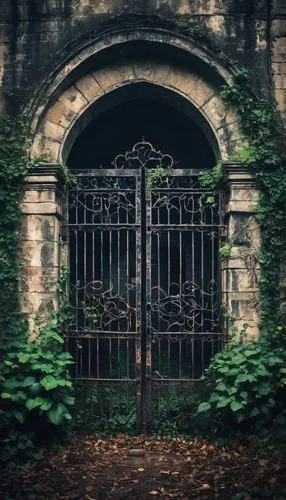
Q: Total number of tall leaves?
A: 2